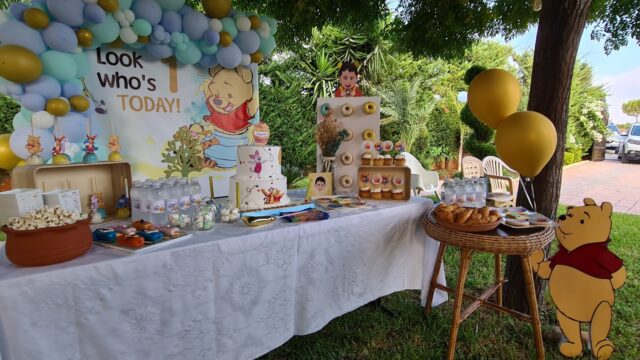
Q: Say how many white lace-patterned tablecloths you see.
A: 1